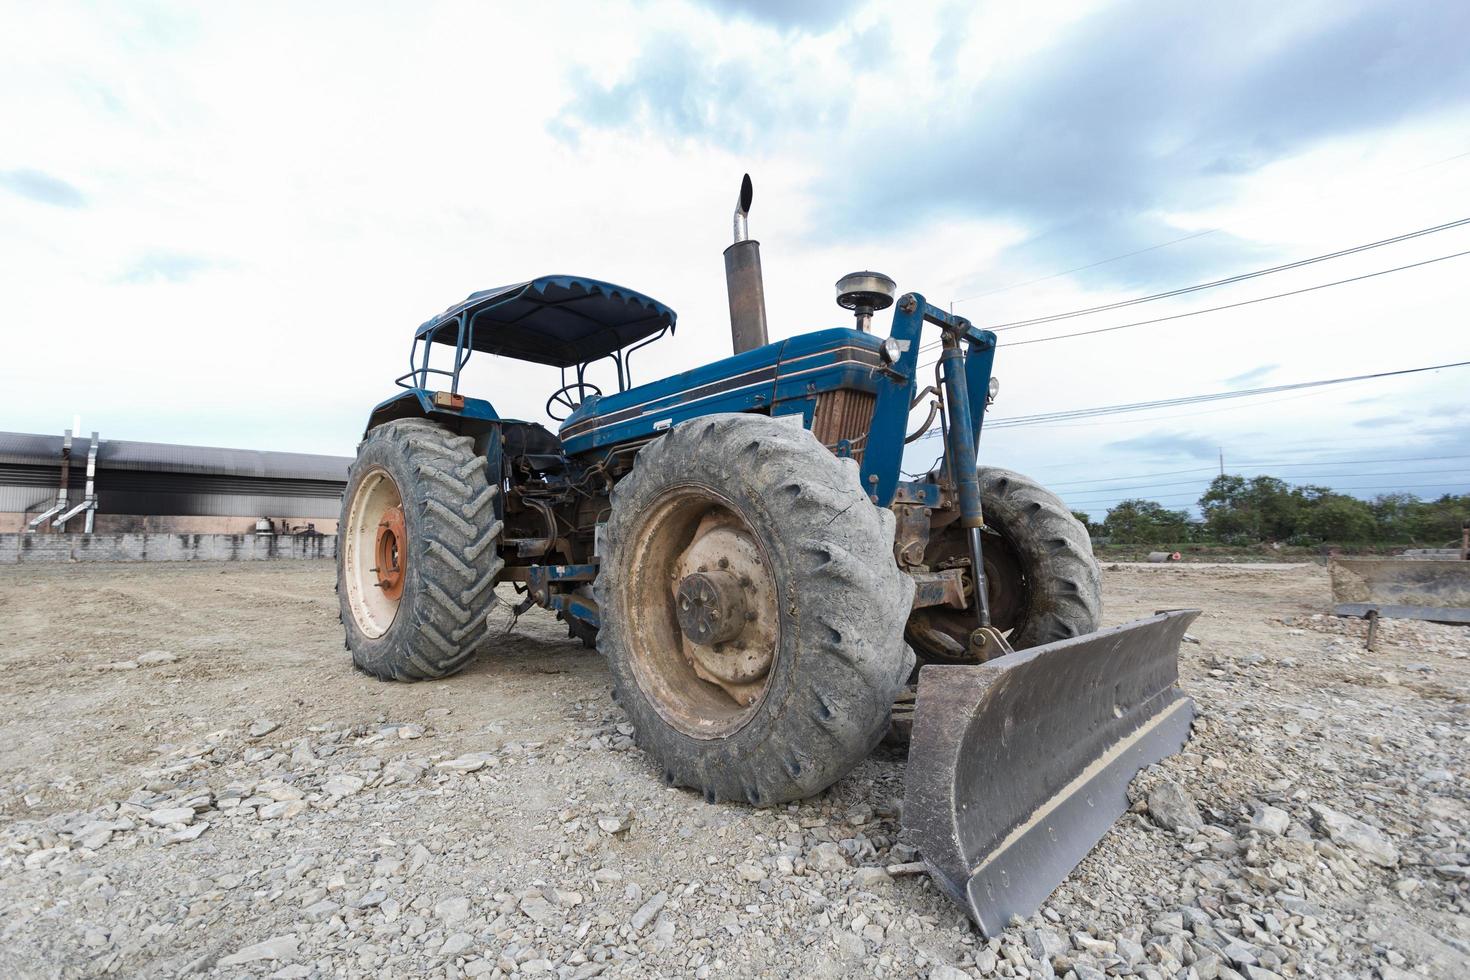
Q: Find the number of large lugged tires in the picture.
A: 4